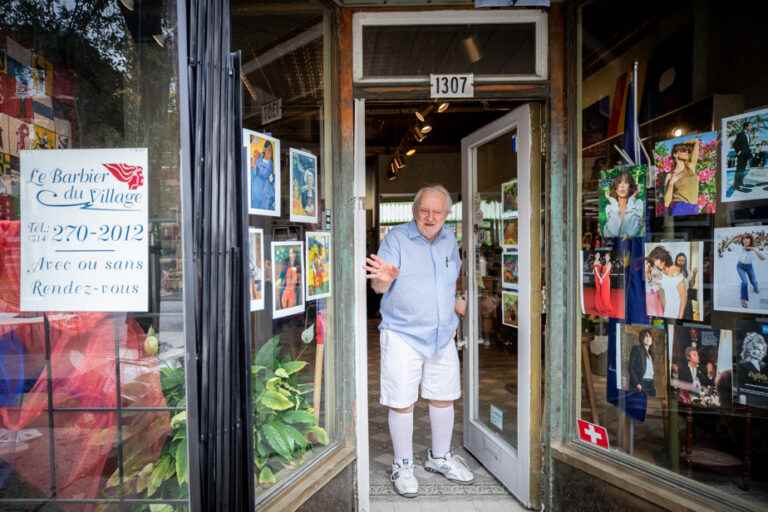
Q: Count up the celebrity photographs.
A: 9